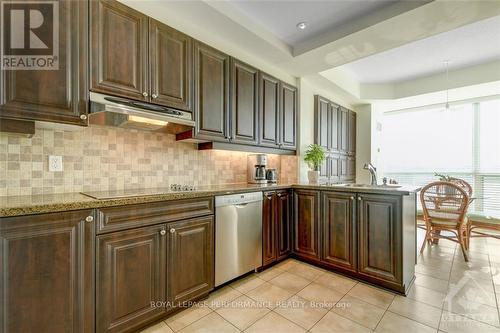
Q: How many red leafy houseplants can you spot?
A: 0